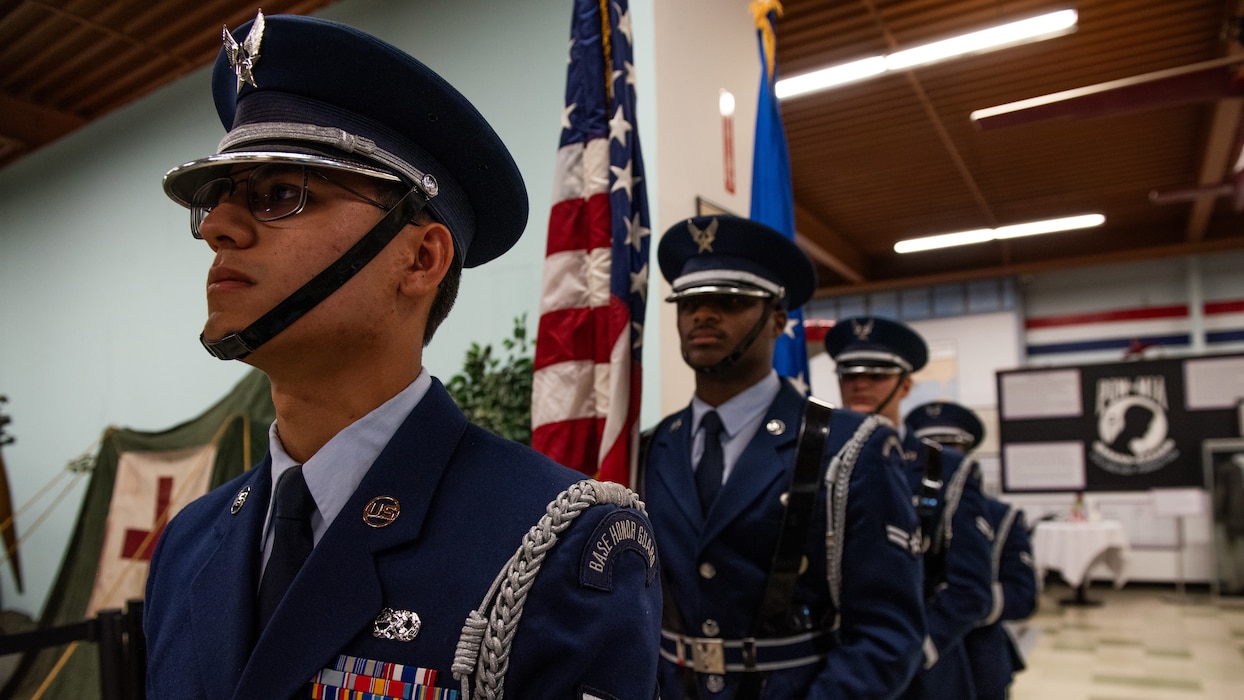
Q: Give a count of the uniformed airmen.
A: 4